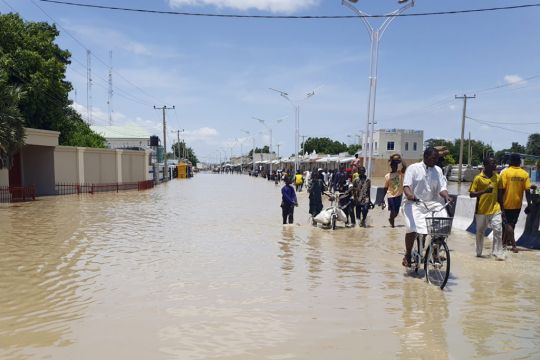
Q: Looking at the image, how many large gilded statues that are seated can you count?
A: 0